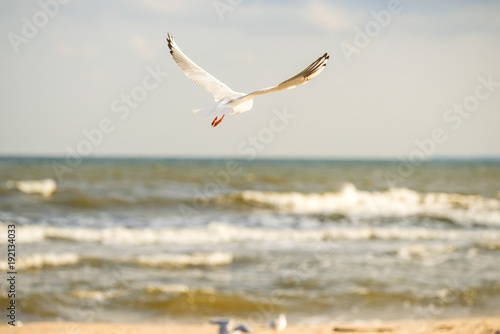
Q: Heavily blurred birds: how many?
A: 2